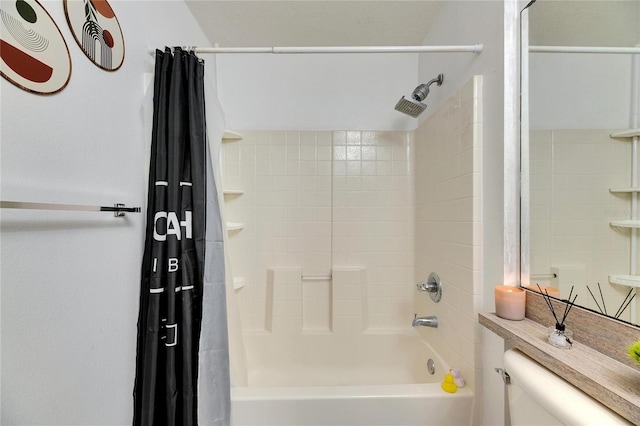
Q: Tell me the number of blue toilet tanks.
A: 0